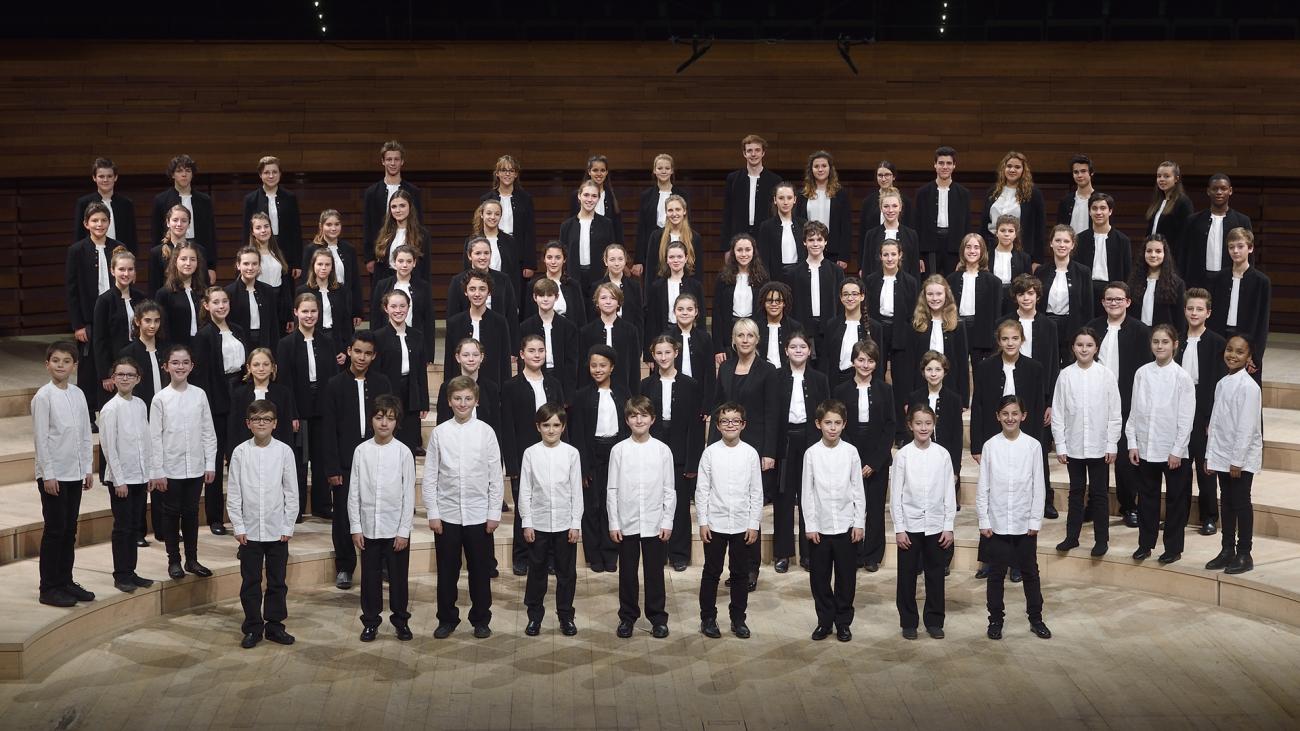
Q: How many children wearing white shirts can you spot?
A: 15